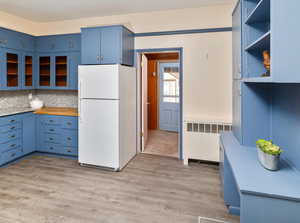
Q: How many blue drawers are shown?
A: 12